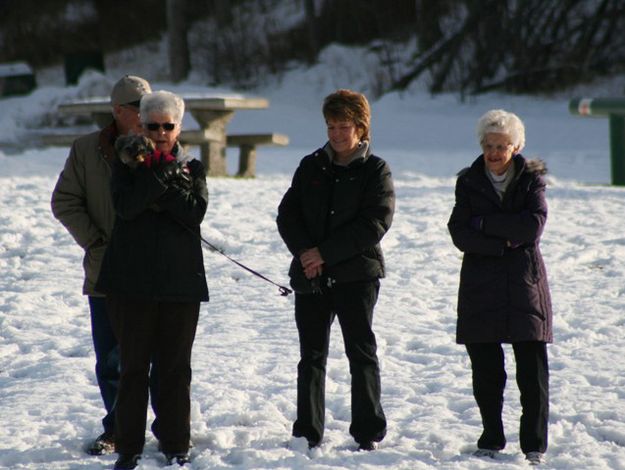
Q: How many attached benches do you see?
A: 2